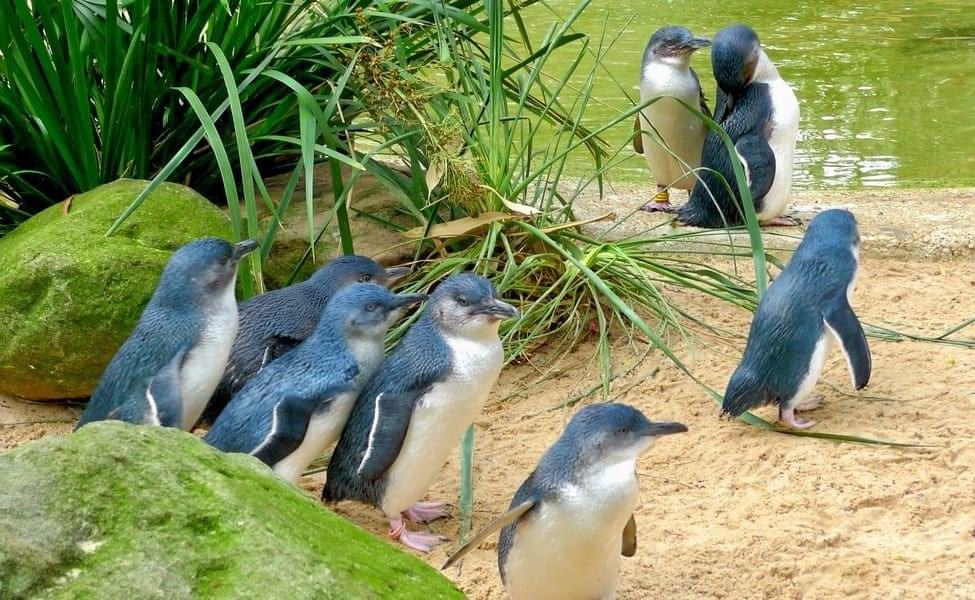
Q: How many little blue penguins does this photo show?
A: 8